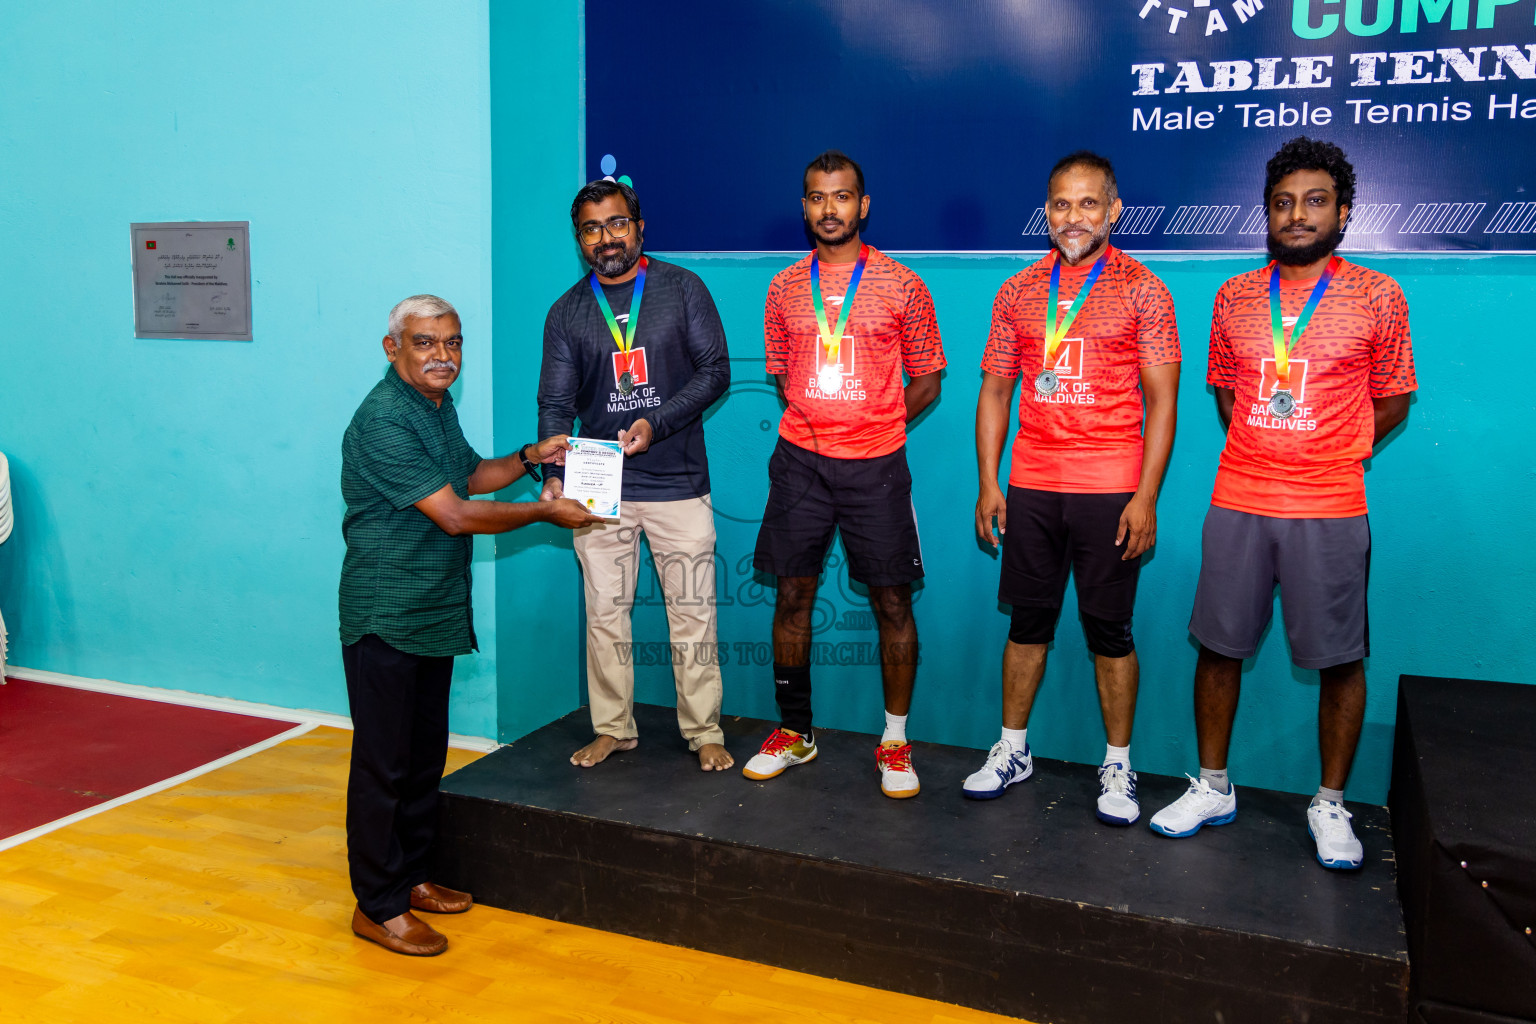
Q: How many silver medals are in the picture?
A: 4